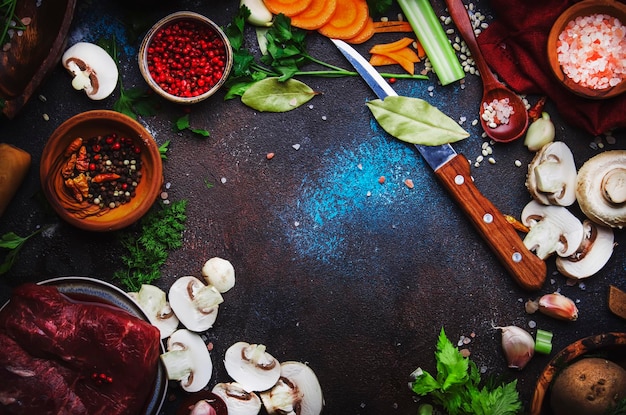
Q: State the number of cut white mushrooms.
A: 10